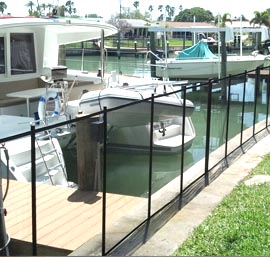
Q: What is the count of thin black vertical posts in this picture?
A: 9